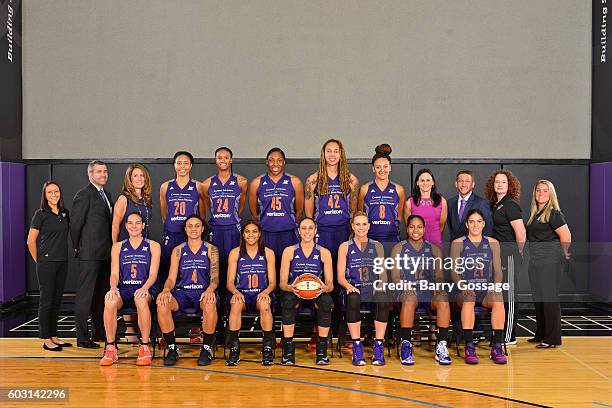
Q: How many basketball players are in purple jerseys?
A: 12